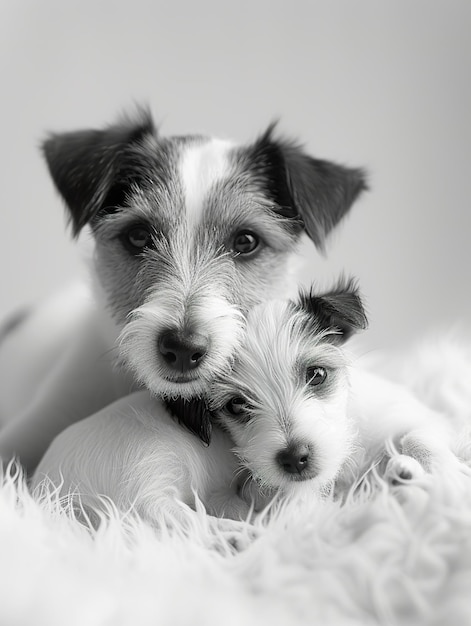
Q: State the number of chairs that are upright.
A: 0